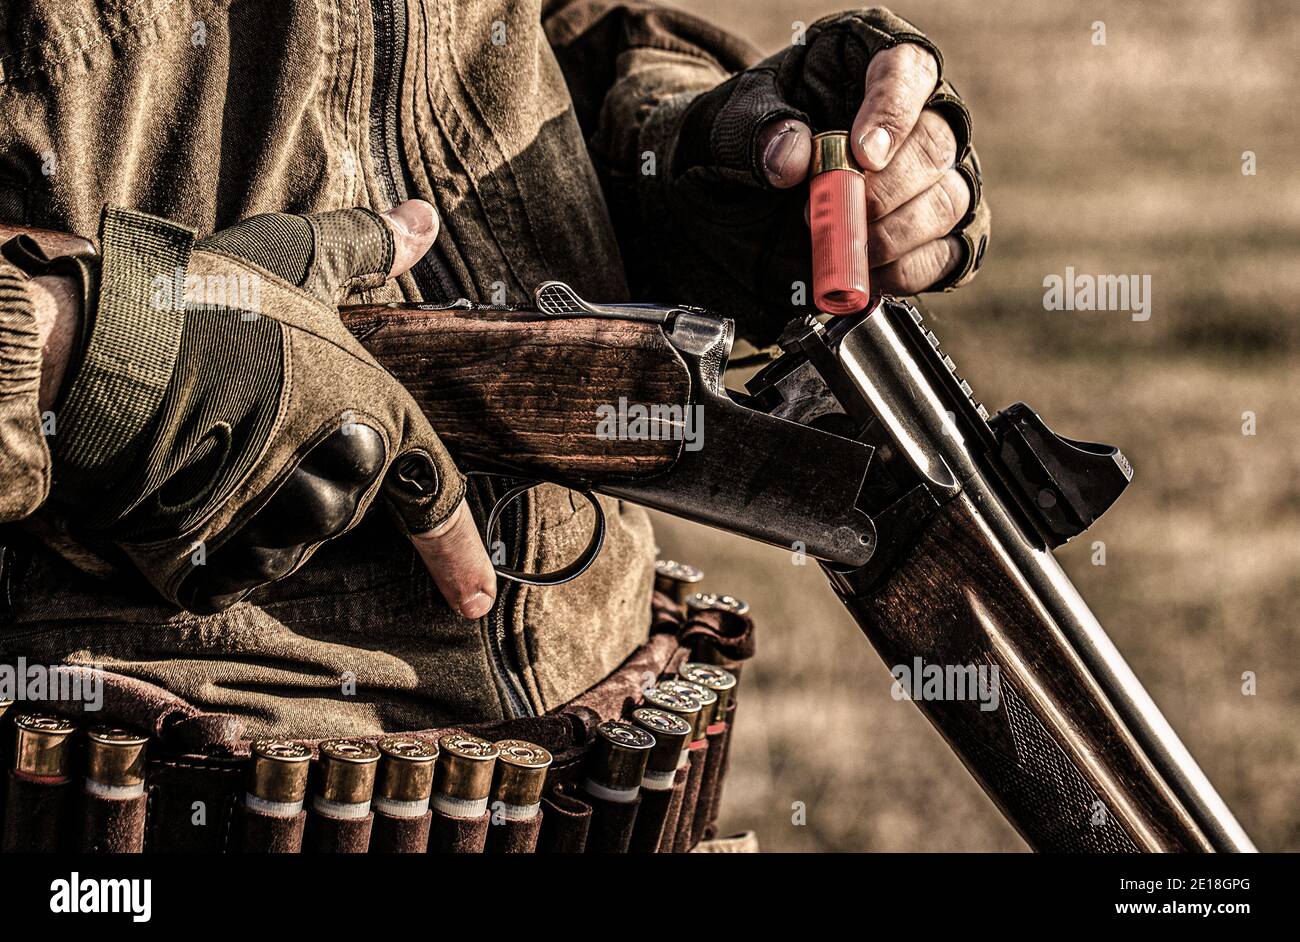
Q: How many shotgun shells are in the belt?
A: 15